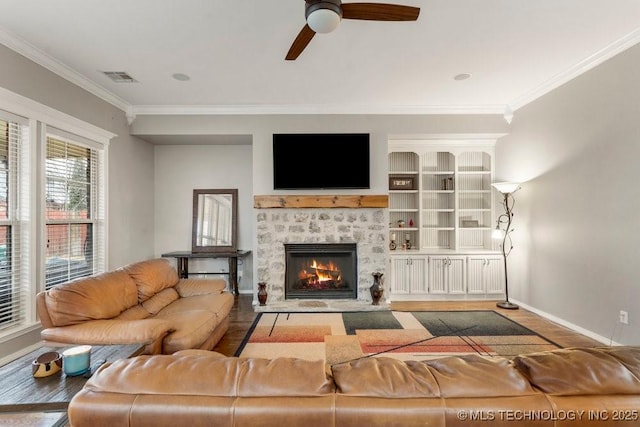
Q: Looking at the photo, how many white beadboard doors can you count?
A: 6